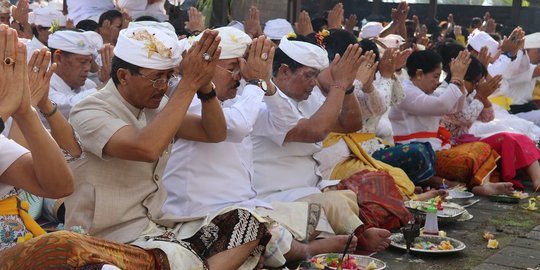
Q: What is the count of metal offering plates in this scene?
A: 4